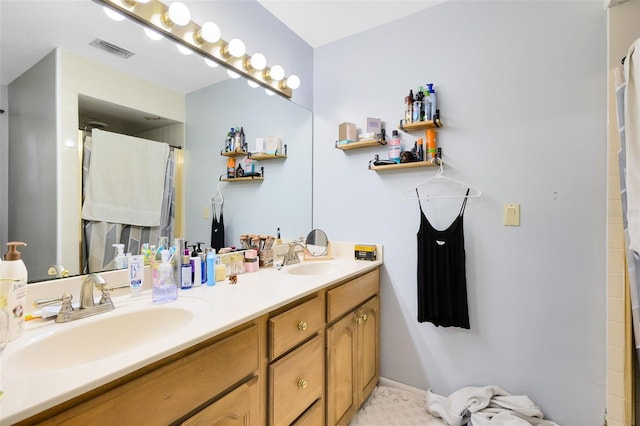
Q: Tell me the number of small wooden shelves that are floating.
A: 3